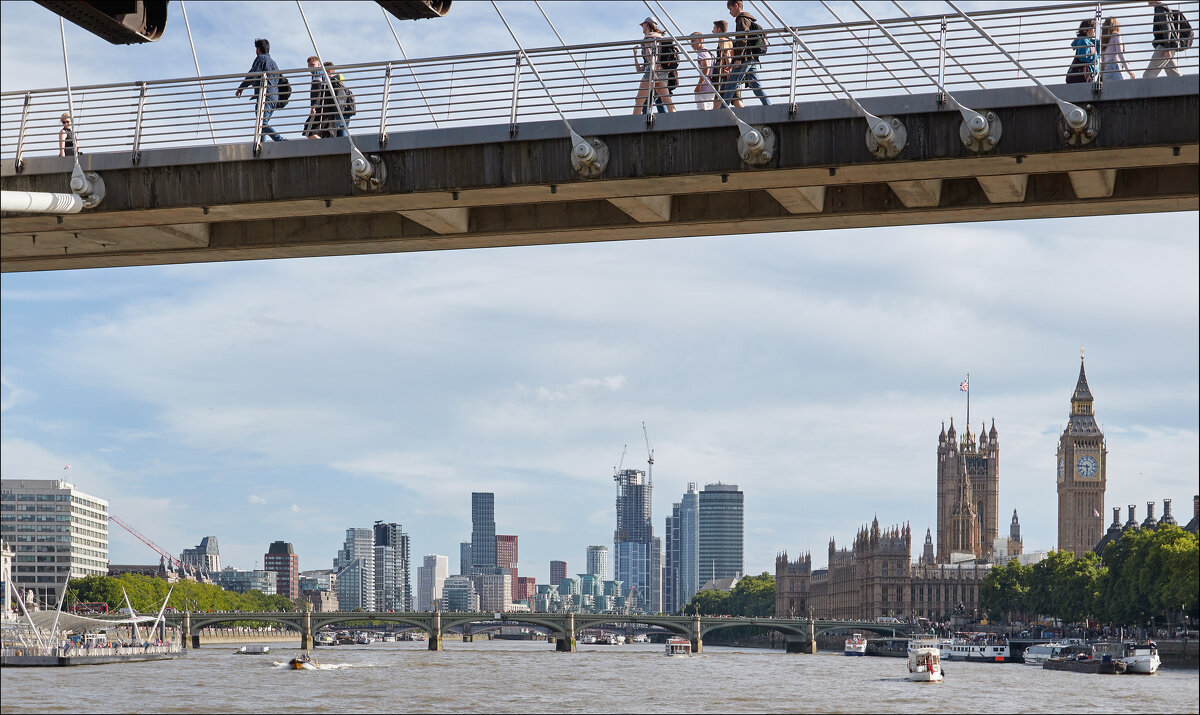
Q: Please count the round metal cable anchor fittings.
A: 7